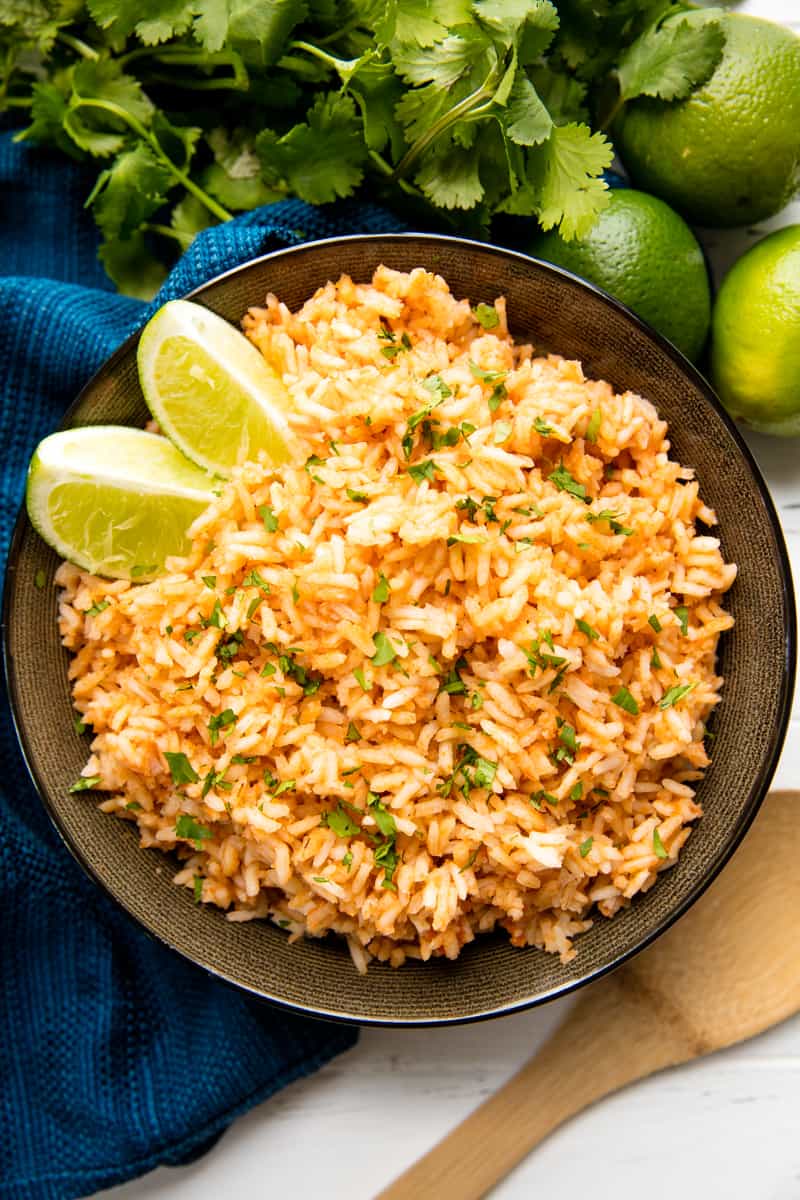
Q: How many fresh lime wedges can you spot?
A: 2